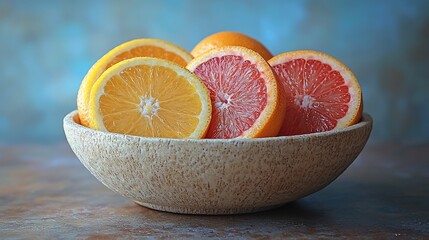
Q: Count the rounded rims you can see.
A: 1